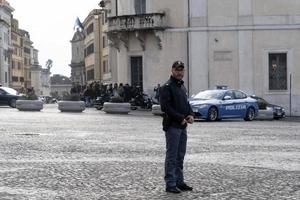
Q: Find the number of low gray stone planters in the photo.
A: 5